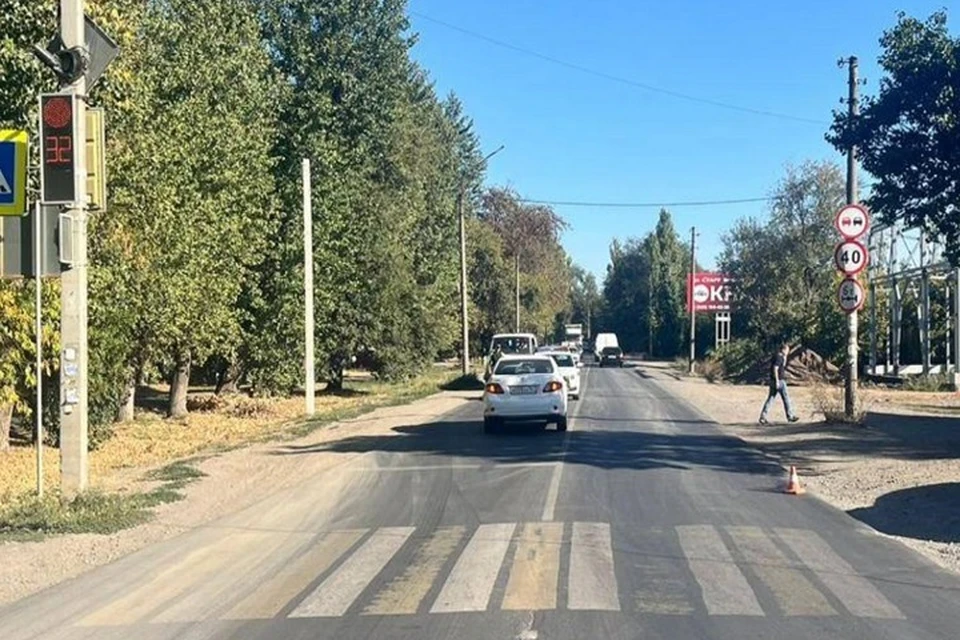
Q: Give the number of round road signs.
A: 3